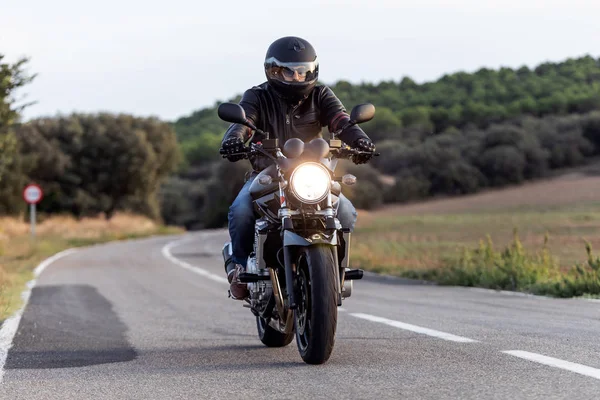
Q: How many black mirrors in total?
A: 2